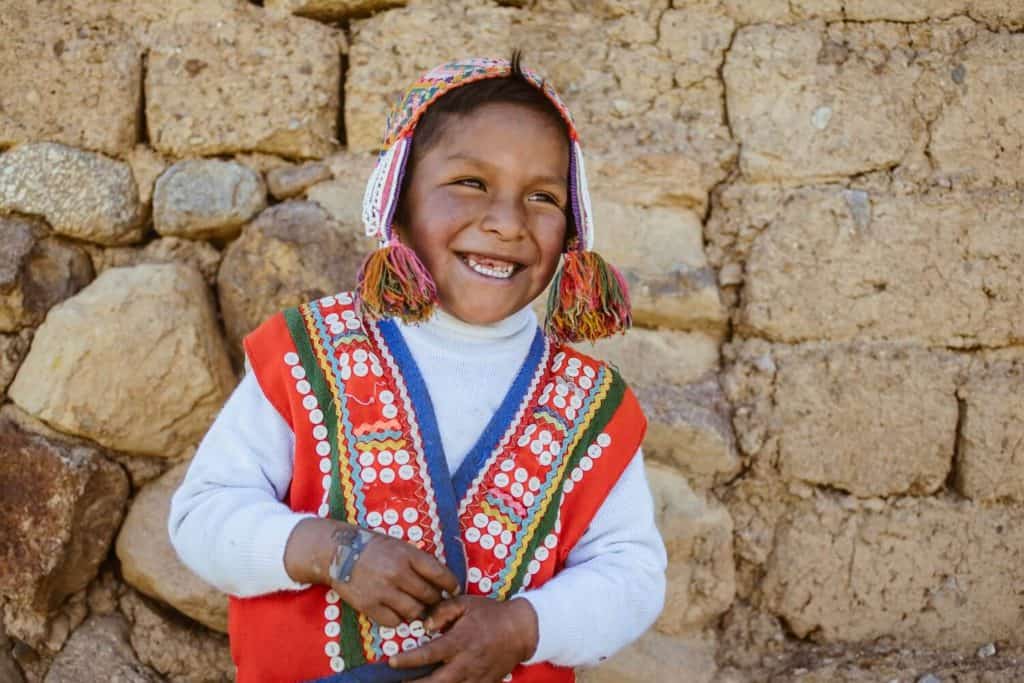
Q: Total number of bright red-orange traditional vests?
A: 1